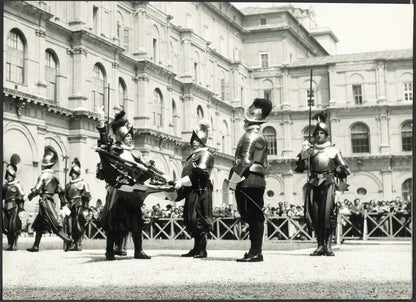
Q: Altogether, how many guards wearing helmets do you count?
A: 7